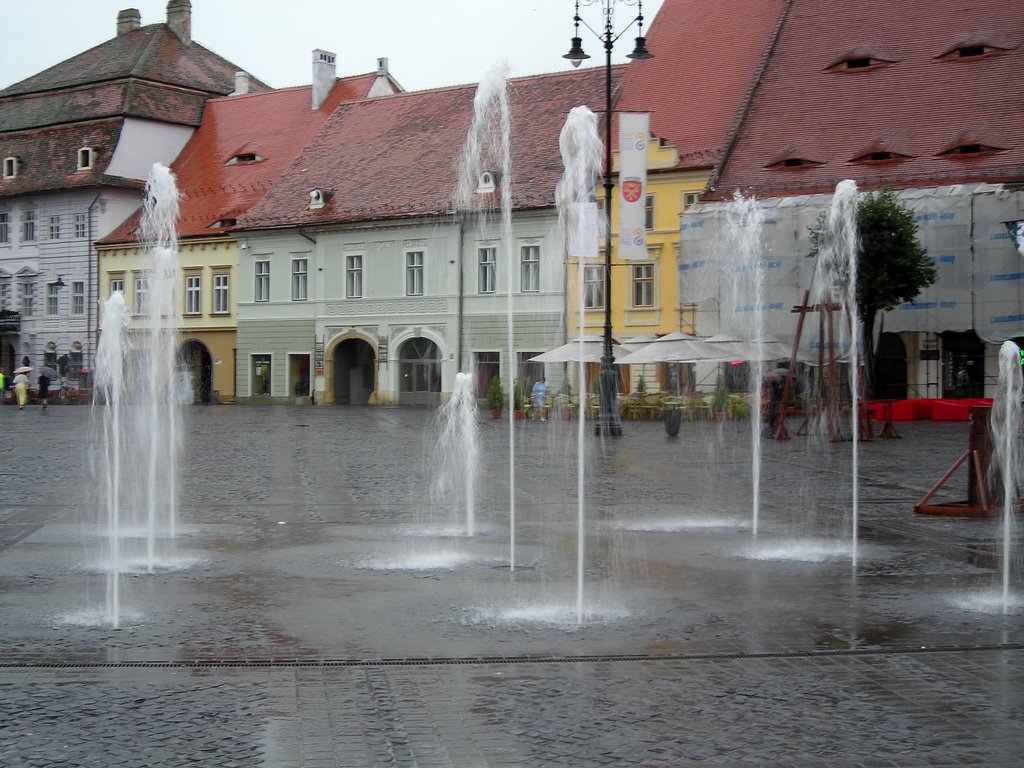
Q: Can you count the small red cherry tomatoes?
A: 0